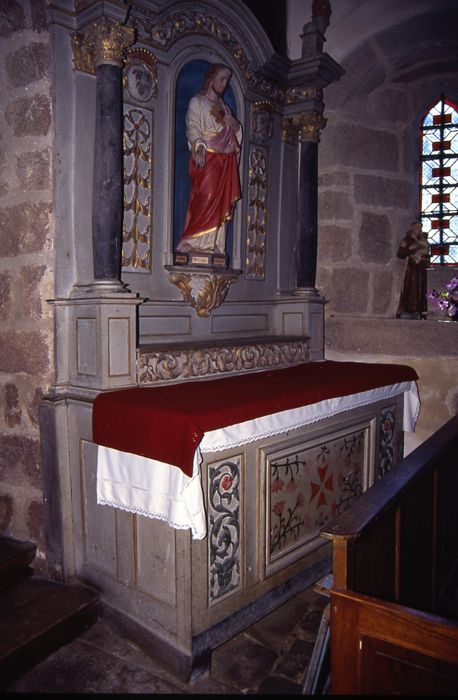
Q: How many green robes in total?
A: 0